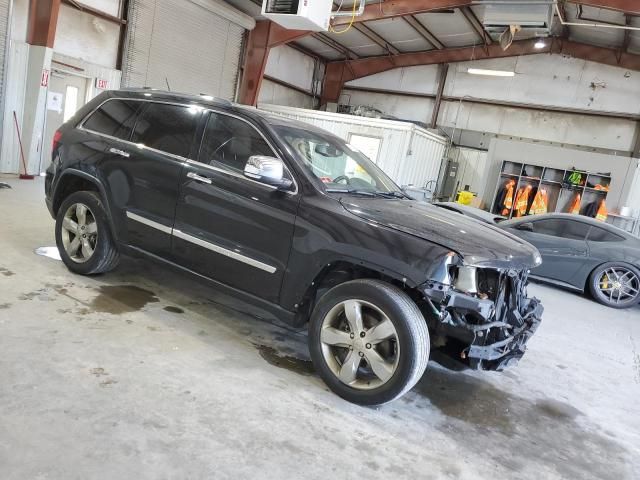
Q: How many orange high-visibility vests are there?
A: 5